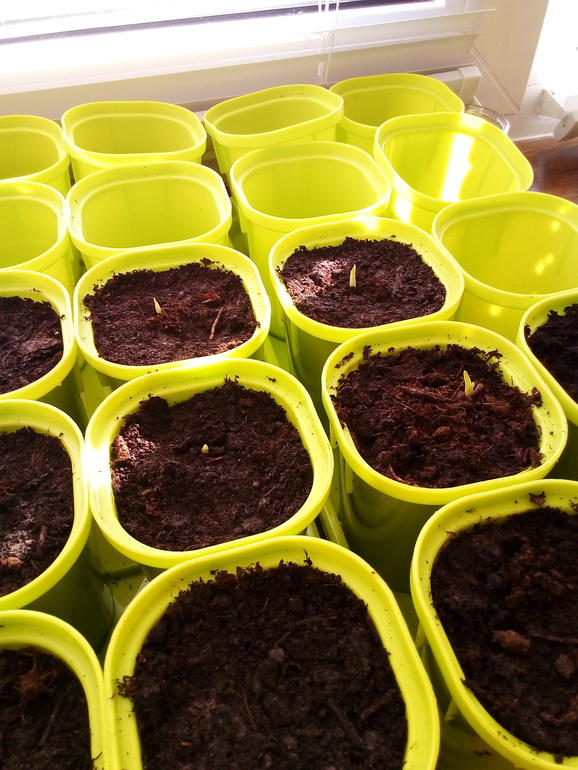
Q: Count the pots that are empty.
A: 9